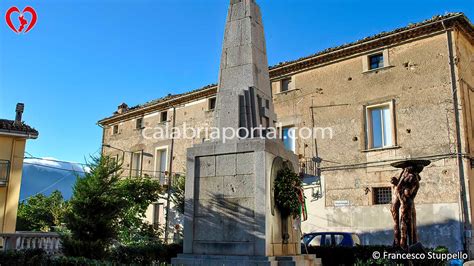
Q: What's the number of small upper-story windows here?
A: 6